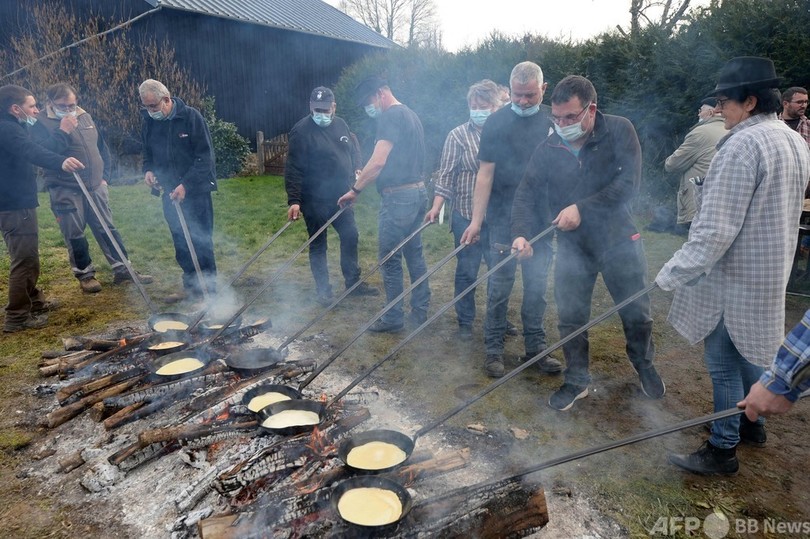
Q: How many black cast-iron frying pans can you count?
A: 9